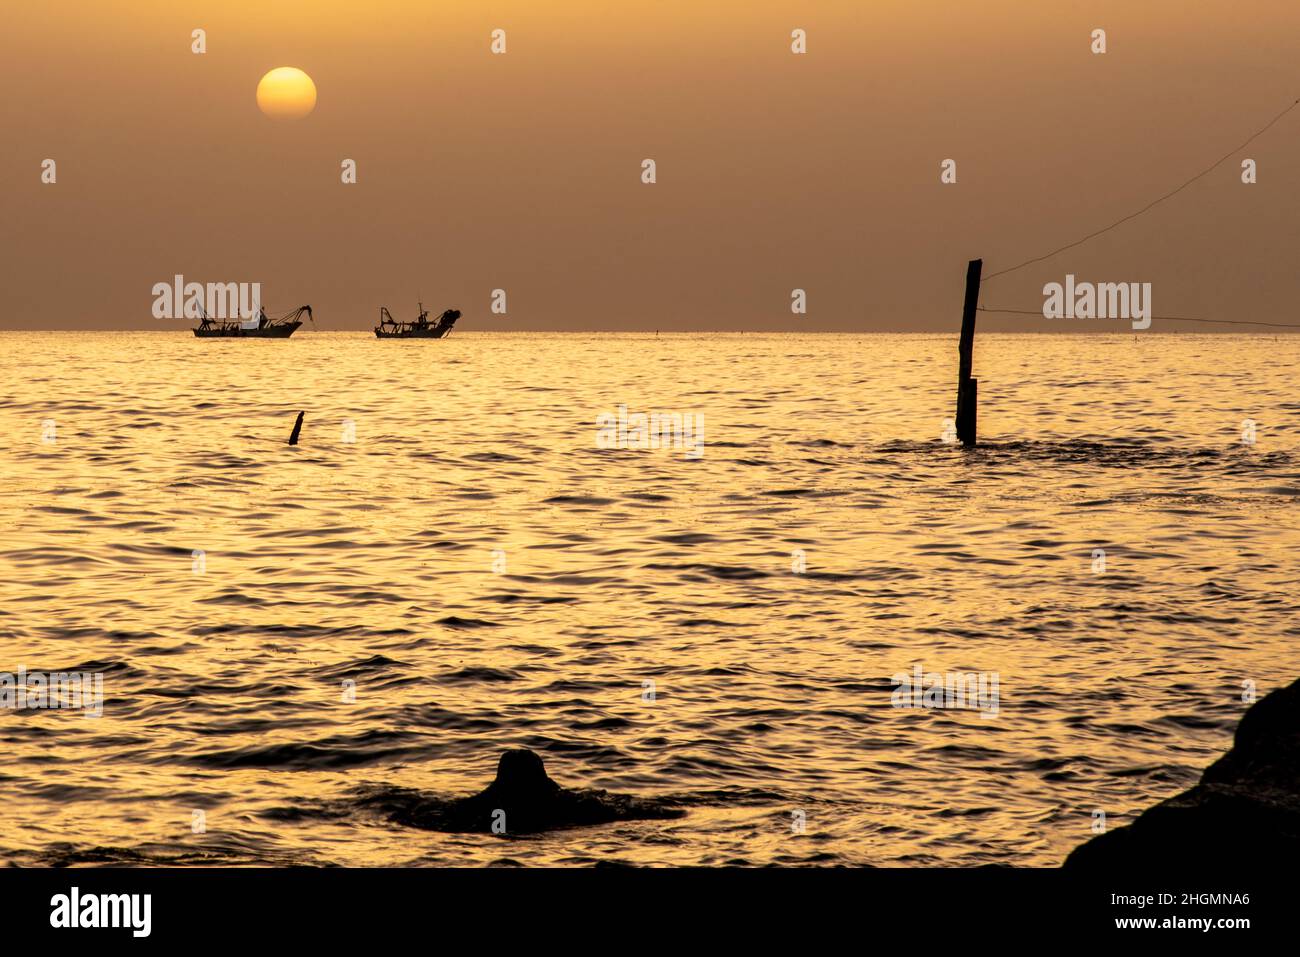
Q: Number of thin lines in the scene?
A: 2